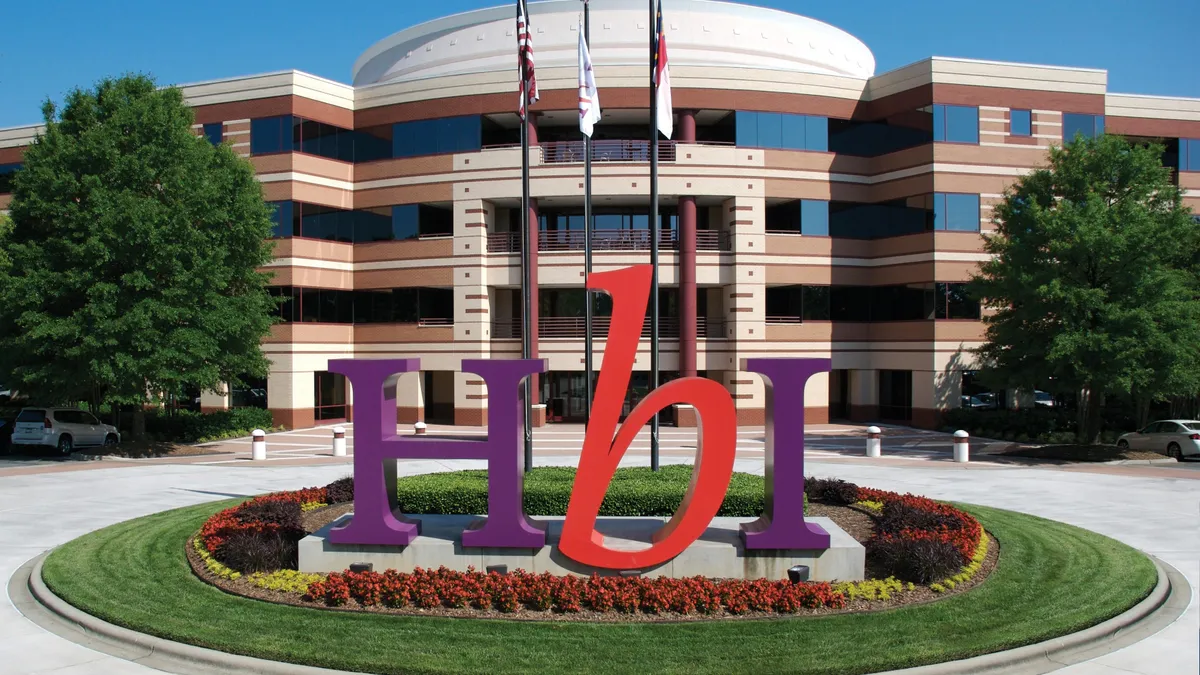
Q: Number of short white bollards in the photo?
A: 5